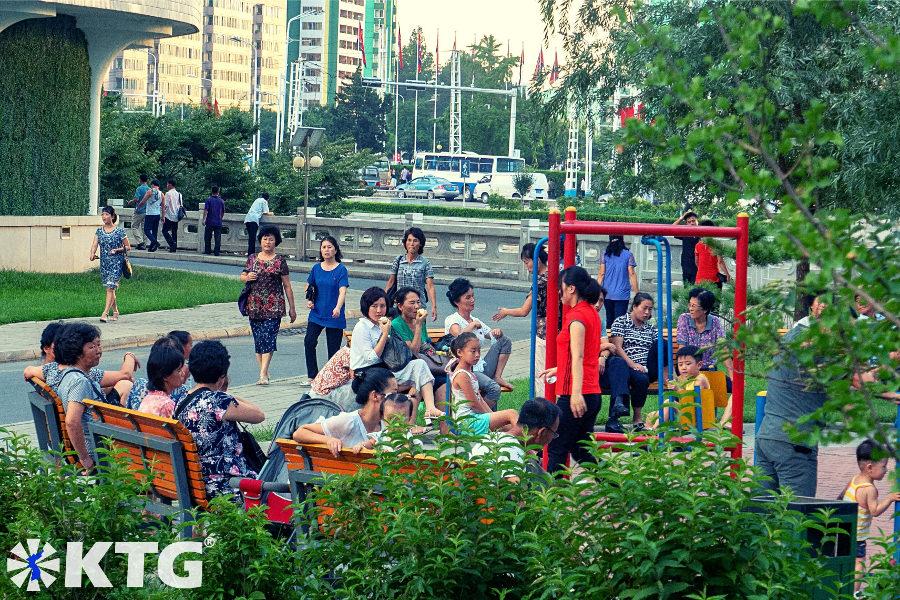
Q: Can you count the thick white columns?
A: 1